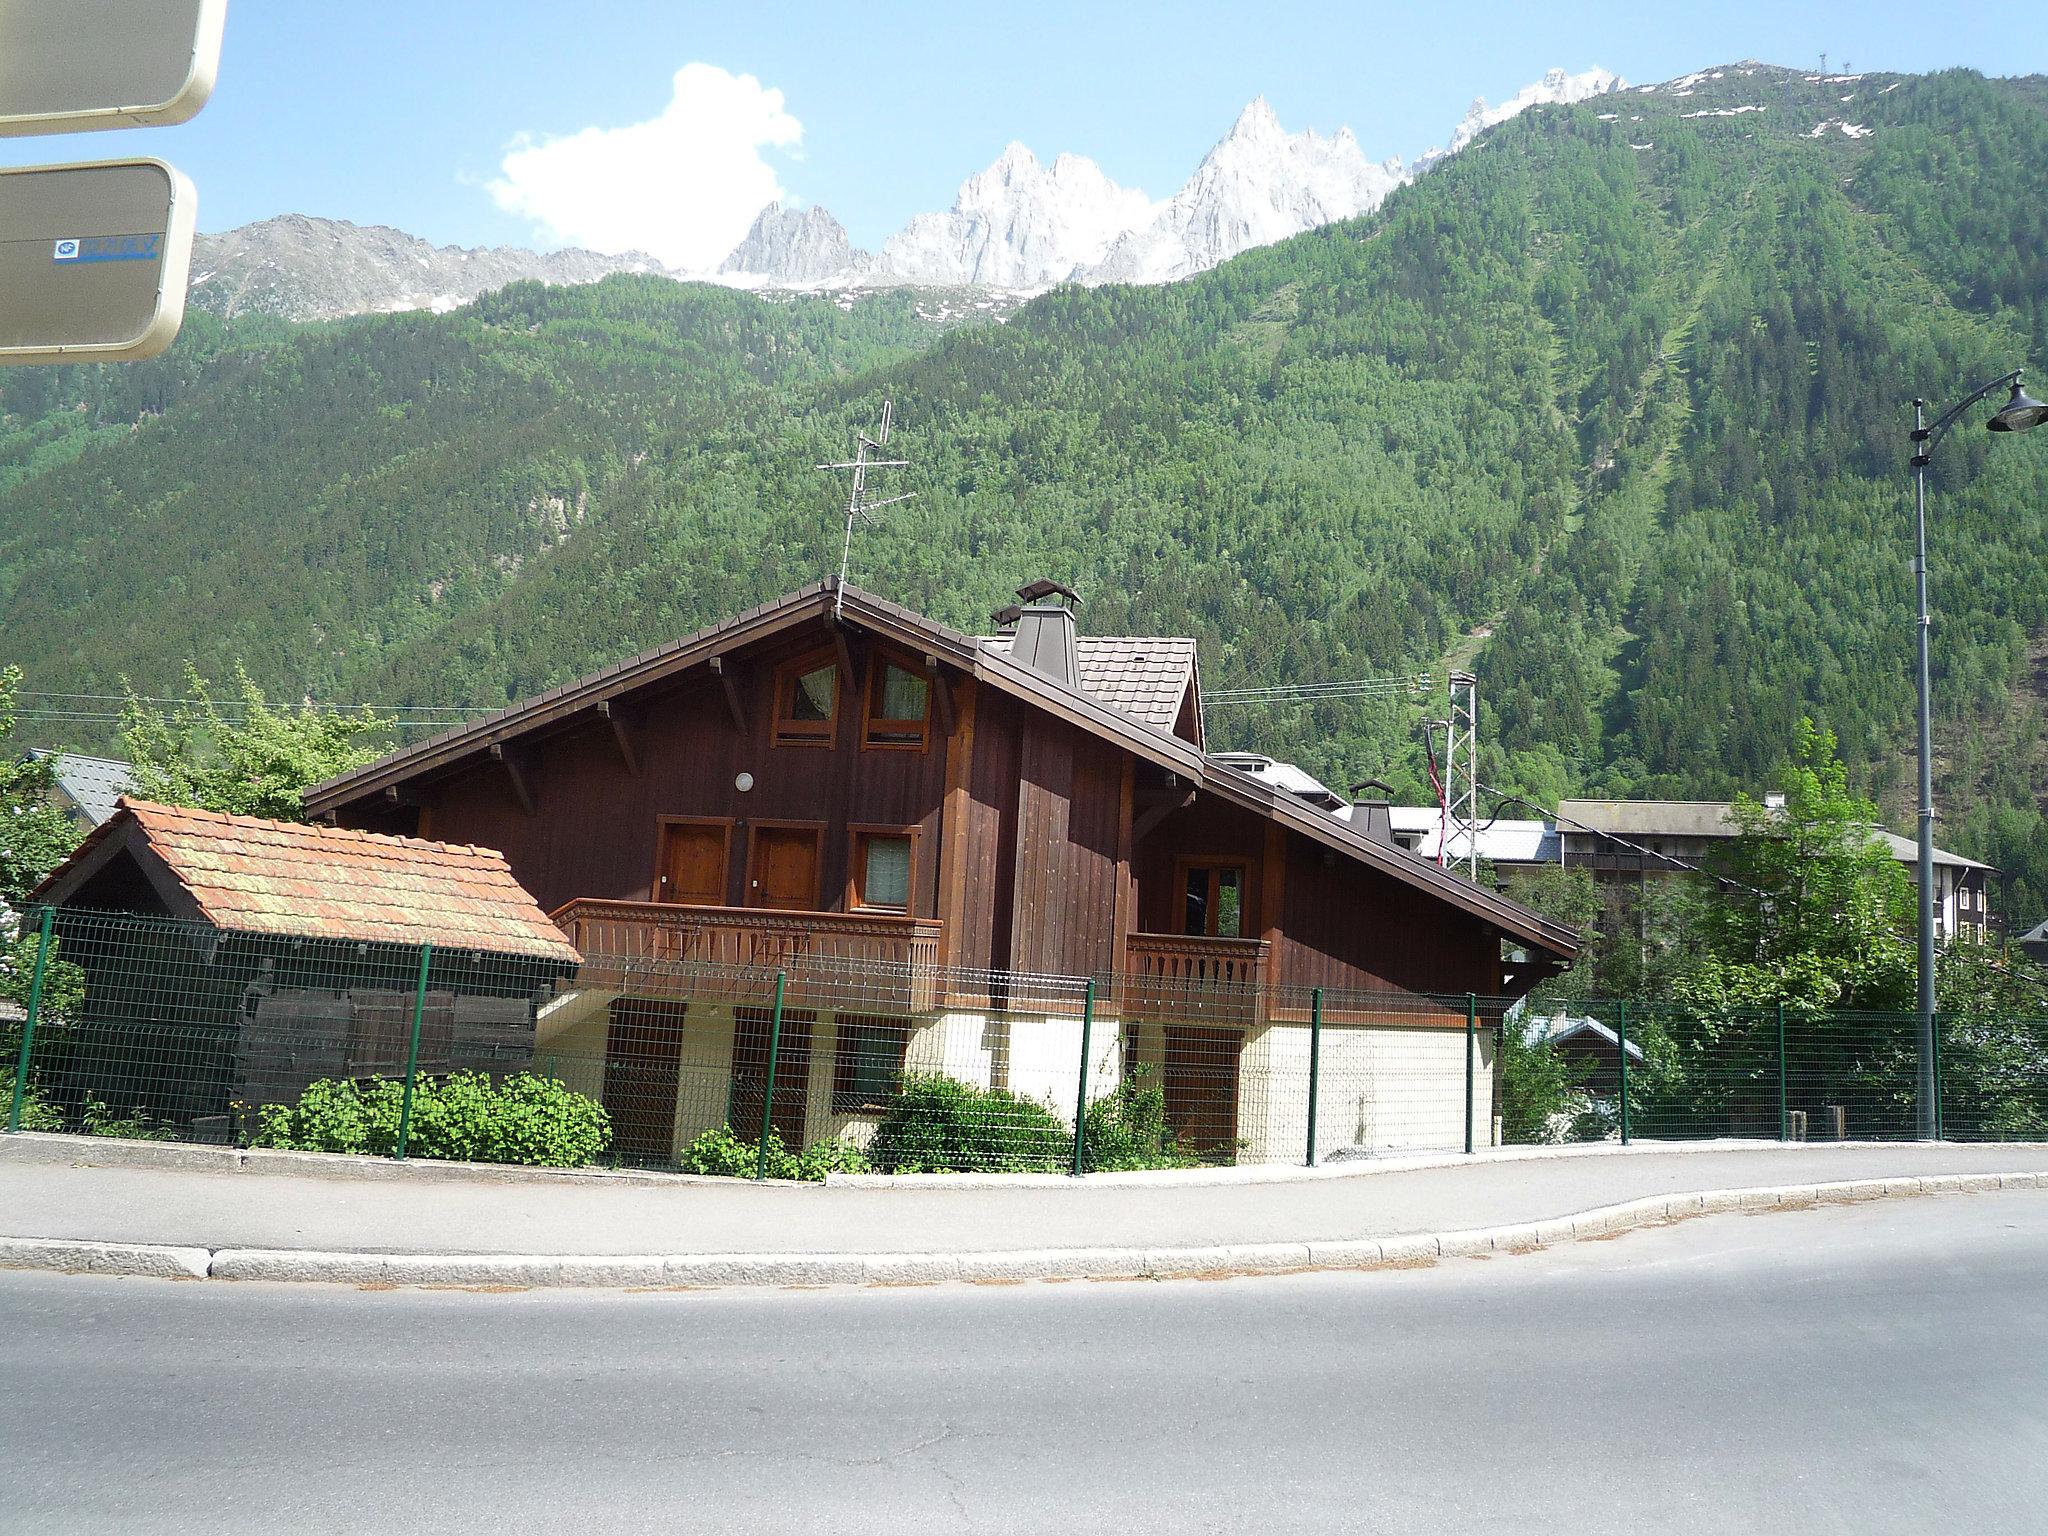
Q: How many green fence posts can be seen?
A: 9